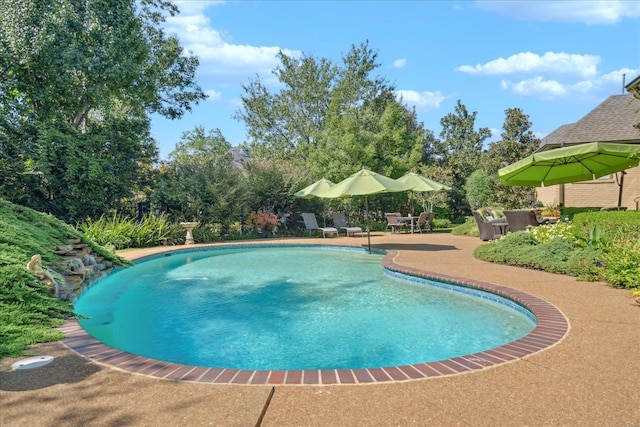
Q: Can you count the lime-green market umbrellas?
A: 4